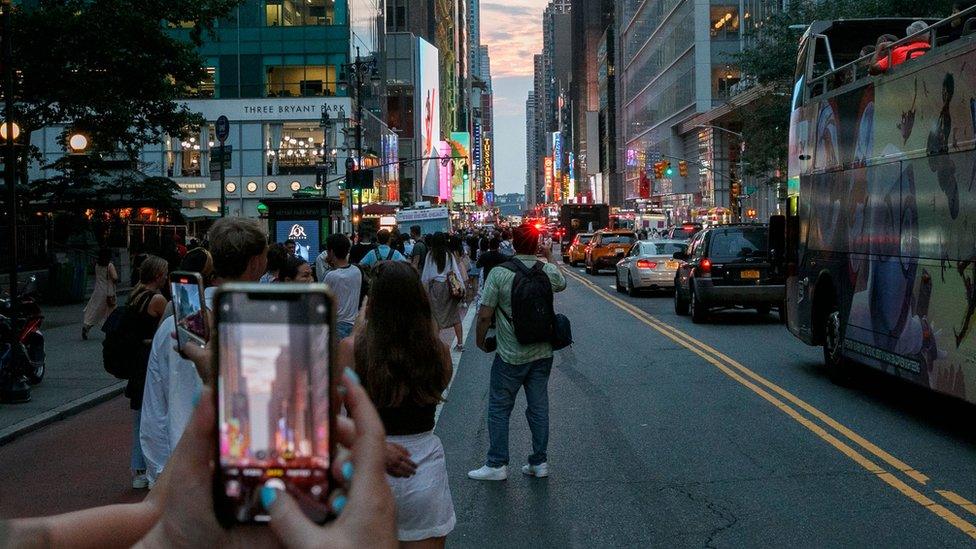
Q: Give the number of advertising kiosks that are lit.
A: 1